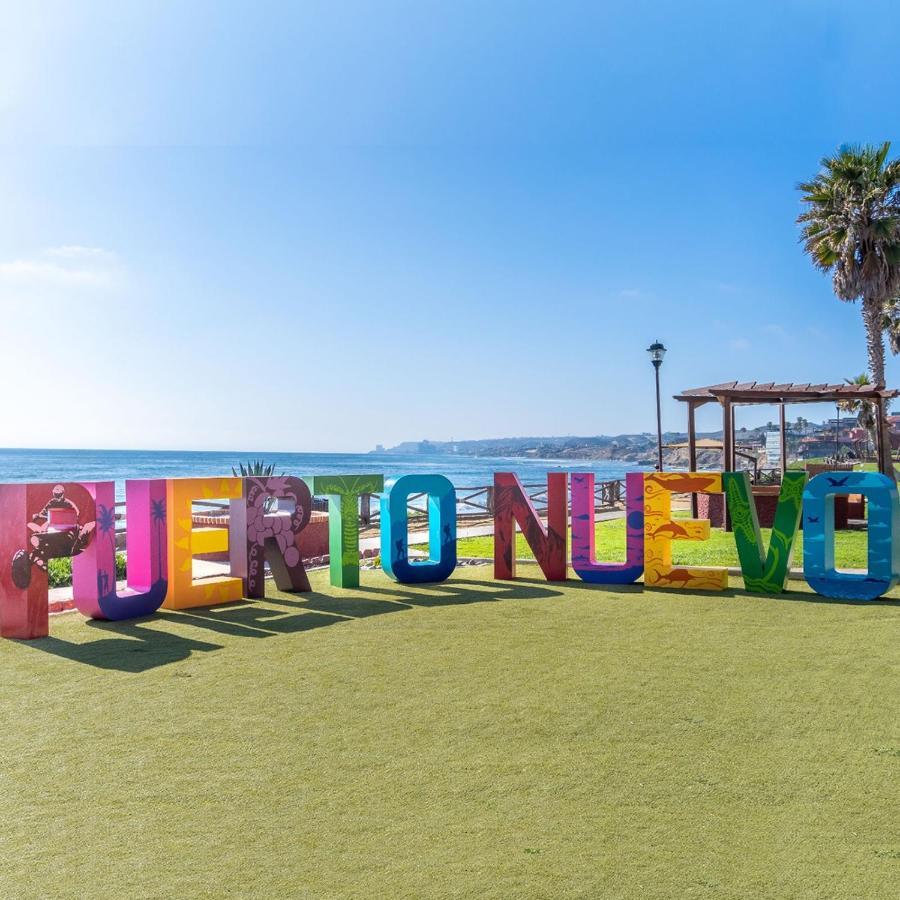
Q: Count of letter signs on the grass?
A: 11